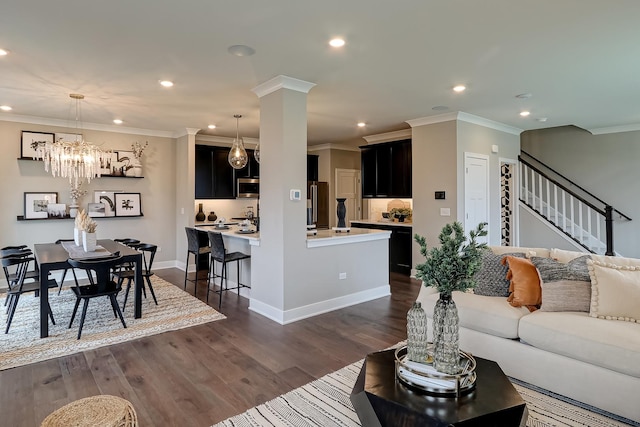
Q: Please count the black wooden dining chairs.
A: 6